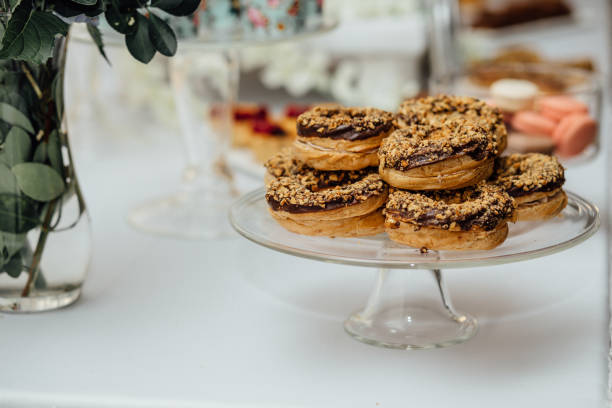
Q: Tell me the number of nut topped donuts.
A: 7